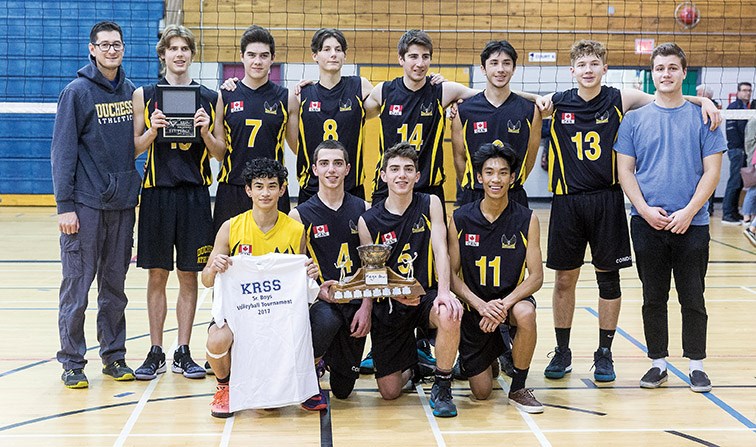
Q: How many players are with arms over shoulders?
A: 3